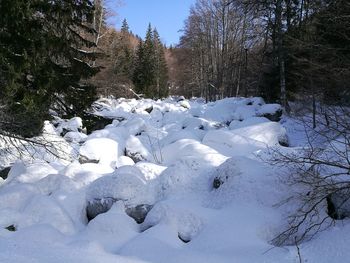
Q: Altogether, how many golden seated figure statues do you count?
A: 0